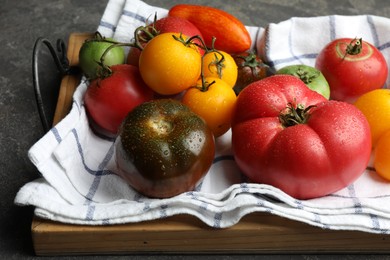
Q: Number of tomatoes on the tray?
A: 14